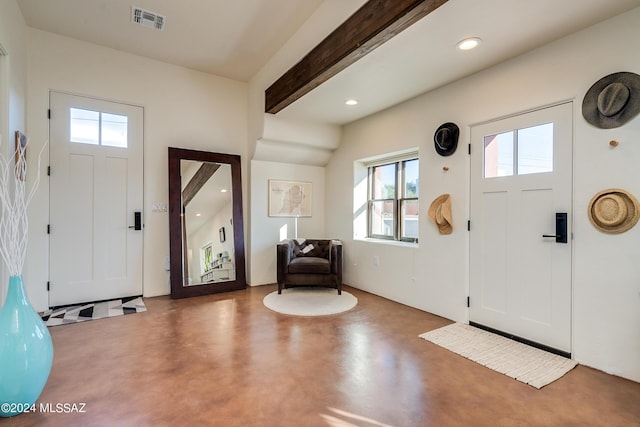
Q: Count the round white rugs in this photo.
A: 1